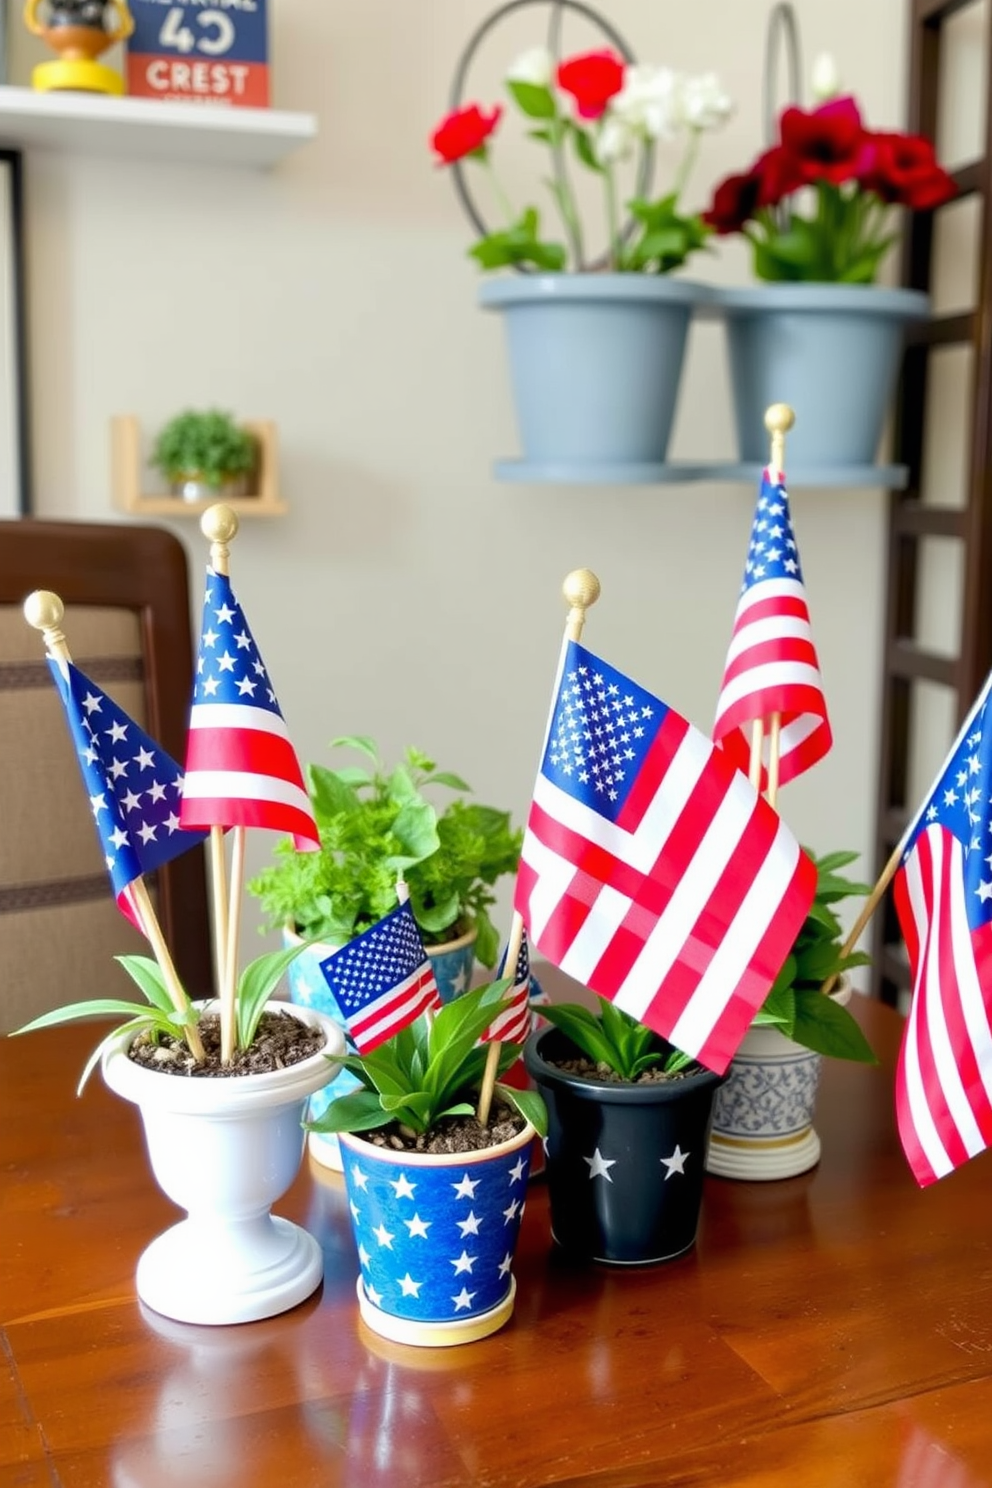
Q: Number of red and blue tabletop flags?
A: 7